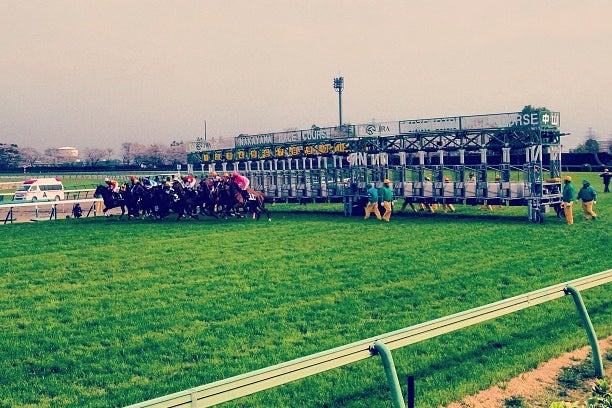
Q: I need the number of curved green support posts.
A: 2